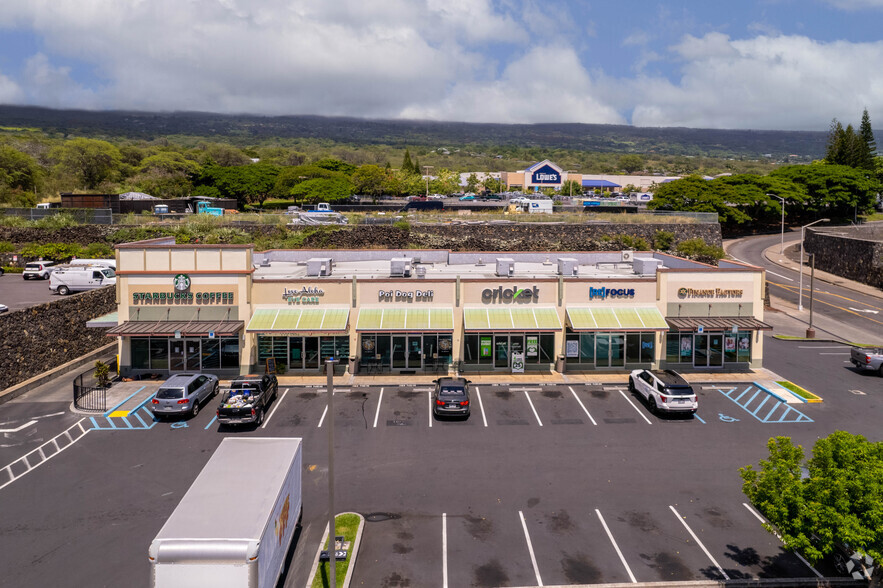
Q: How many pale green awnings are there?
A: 4